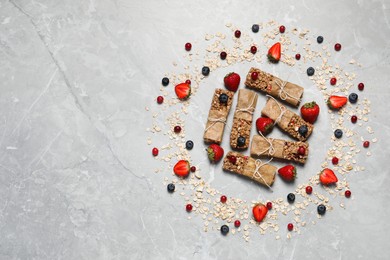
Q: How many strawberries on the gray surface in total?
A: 11